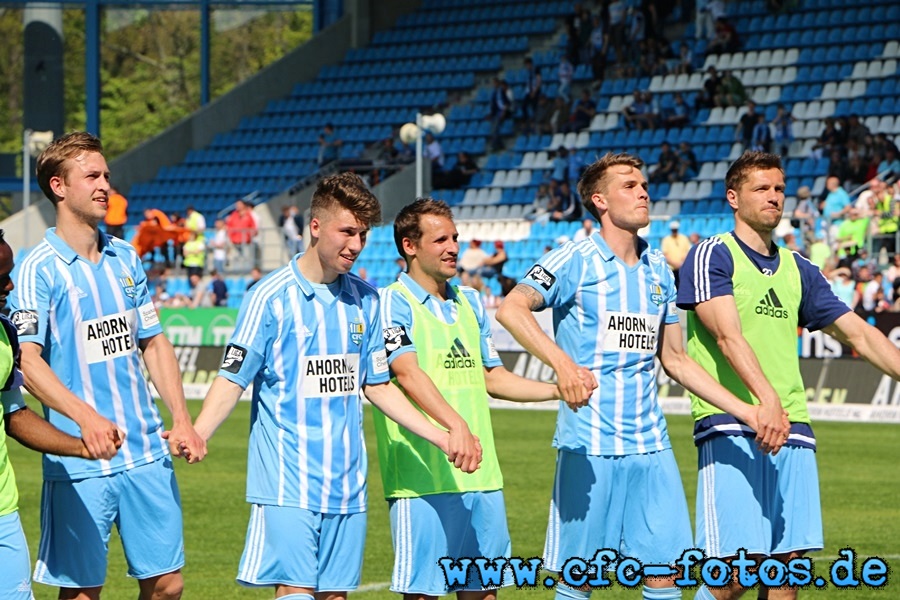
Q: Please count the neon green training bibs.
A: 3